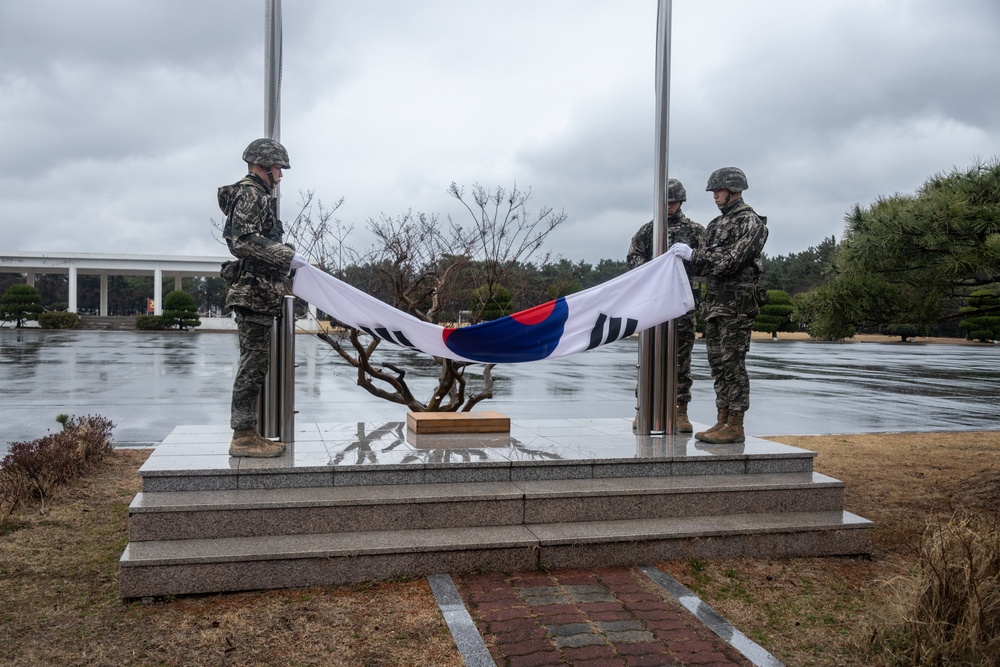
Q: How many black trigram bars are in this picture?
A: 6